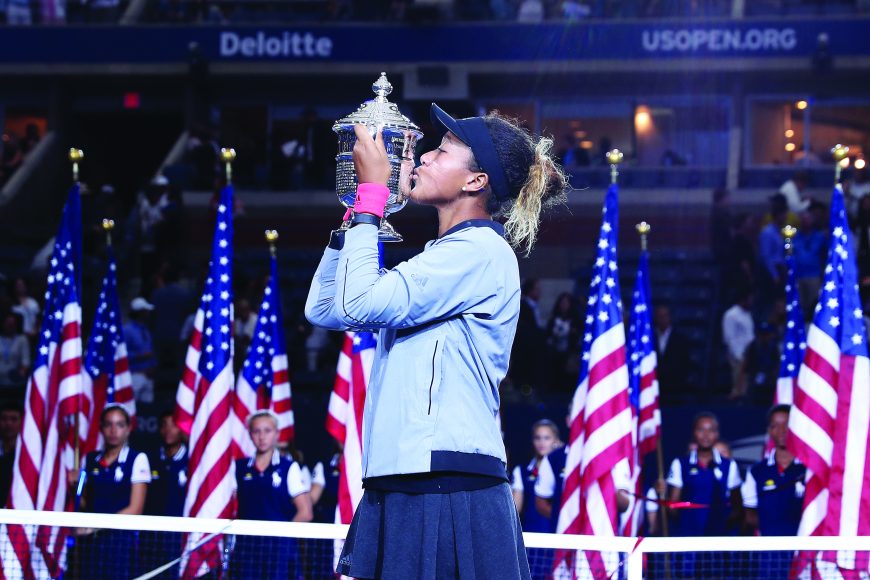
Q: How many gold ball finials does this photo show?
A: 8